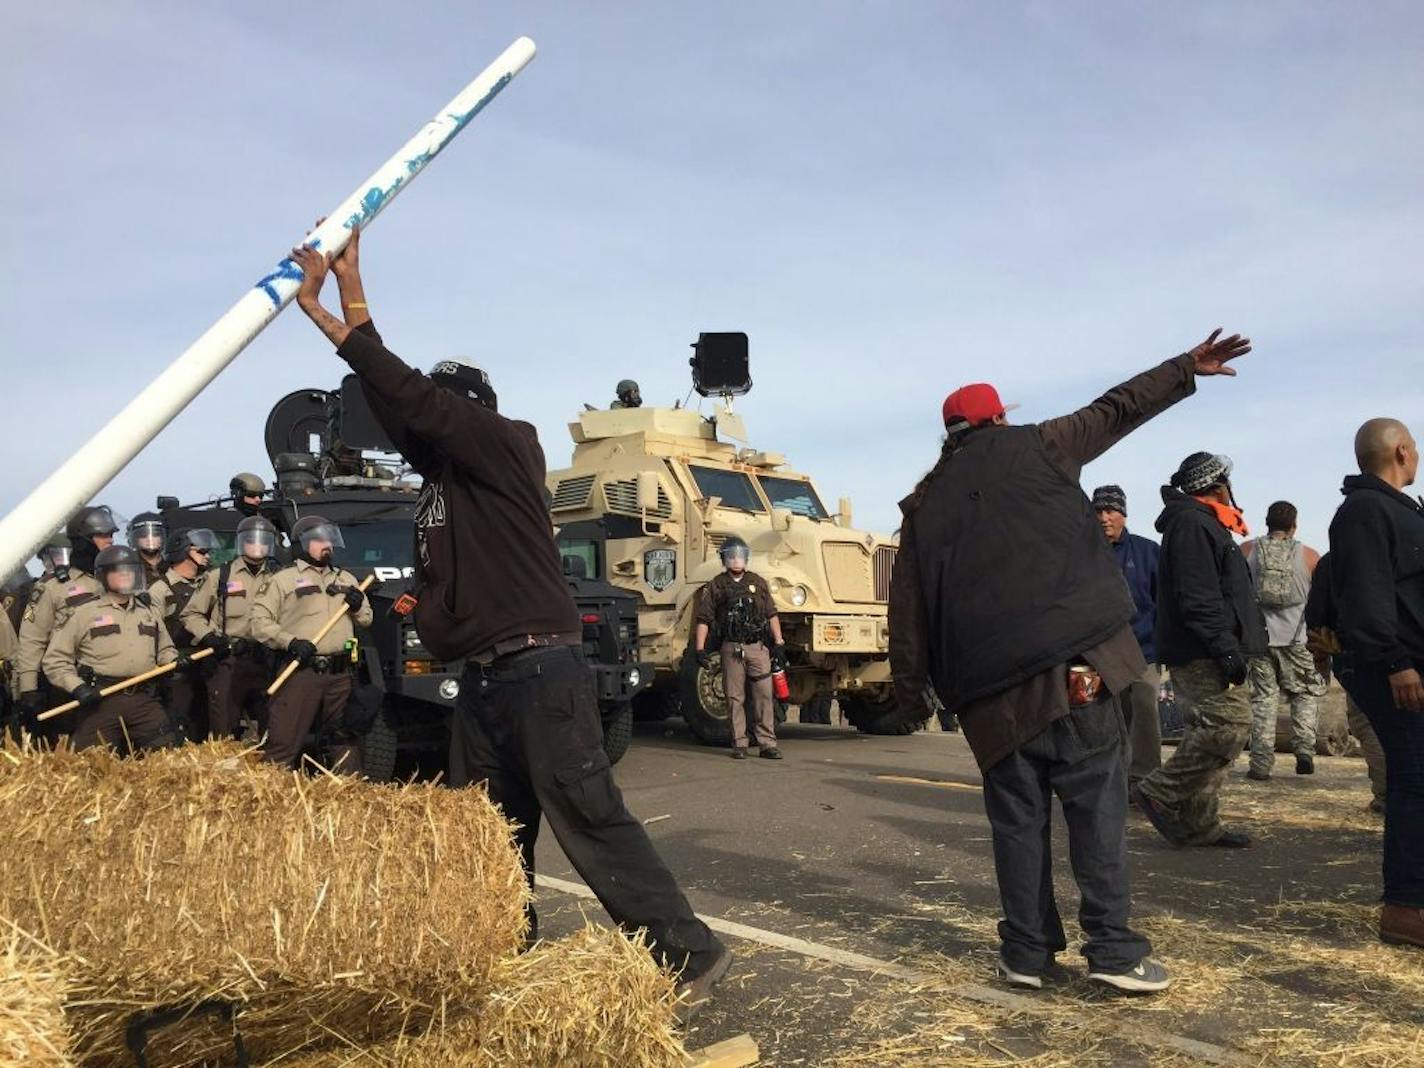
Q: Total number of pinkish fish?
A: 0